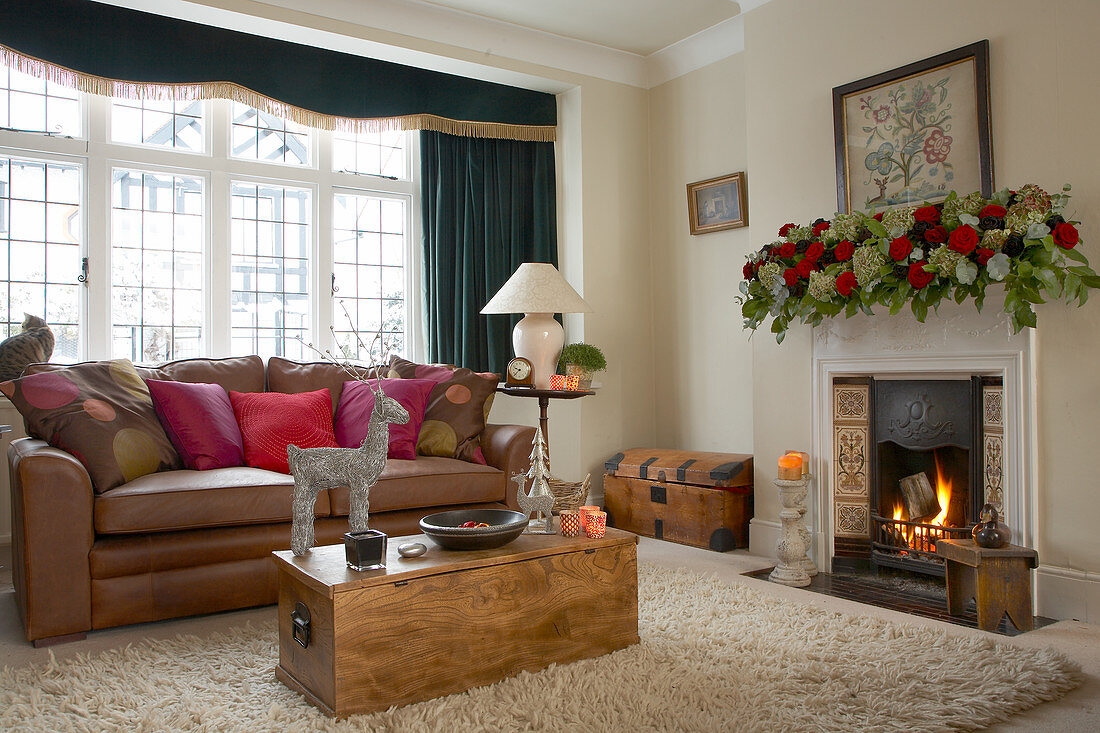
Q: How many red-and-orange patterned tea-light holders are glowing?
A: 5